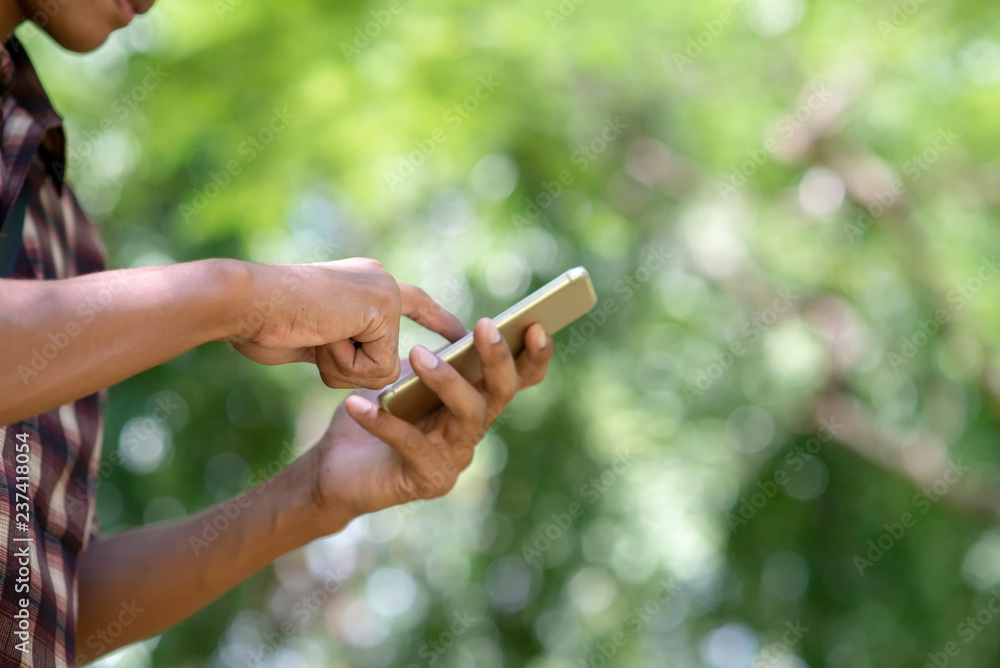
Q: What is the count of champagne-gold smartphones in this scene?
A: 1